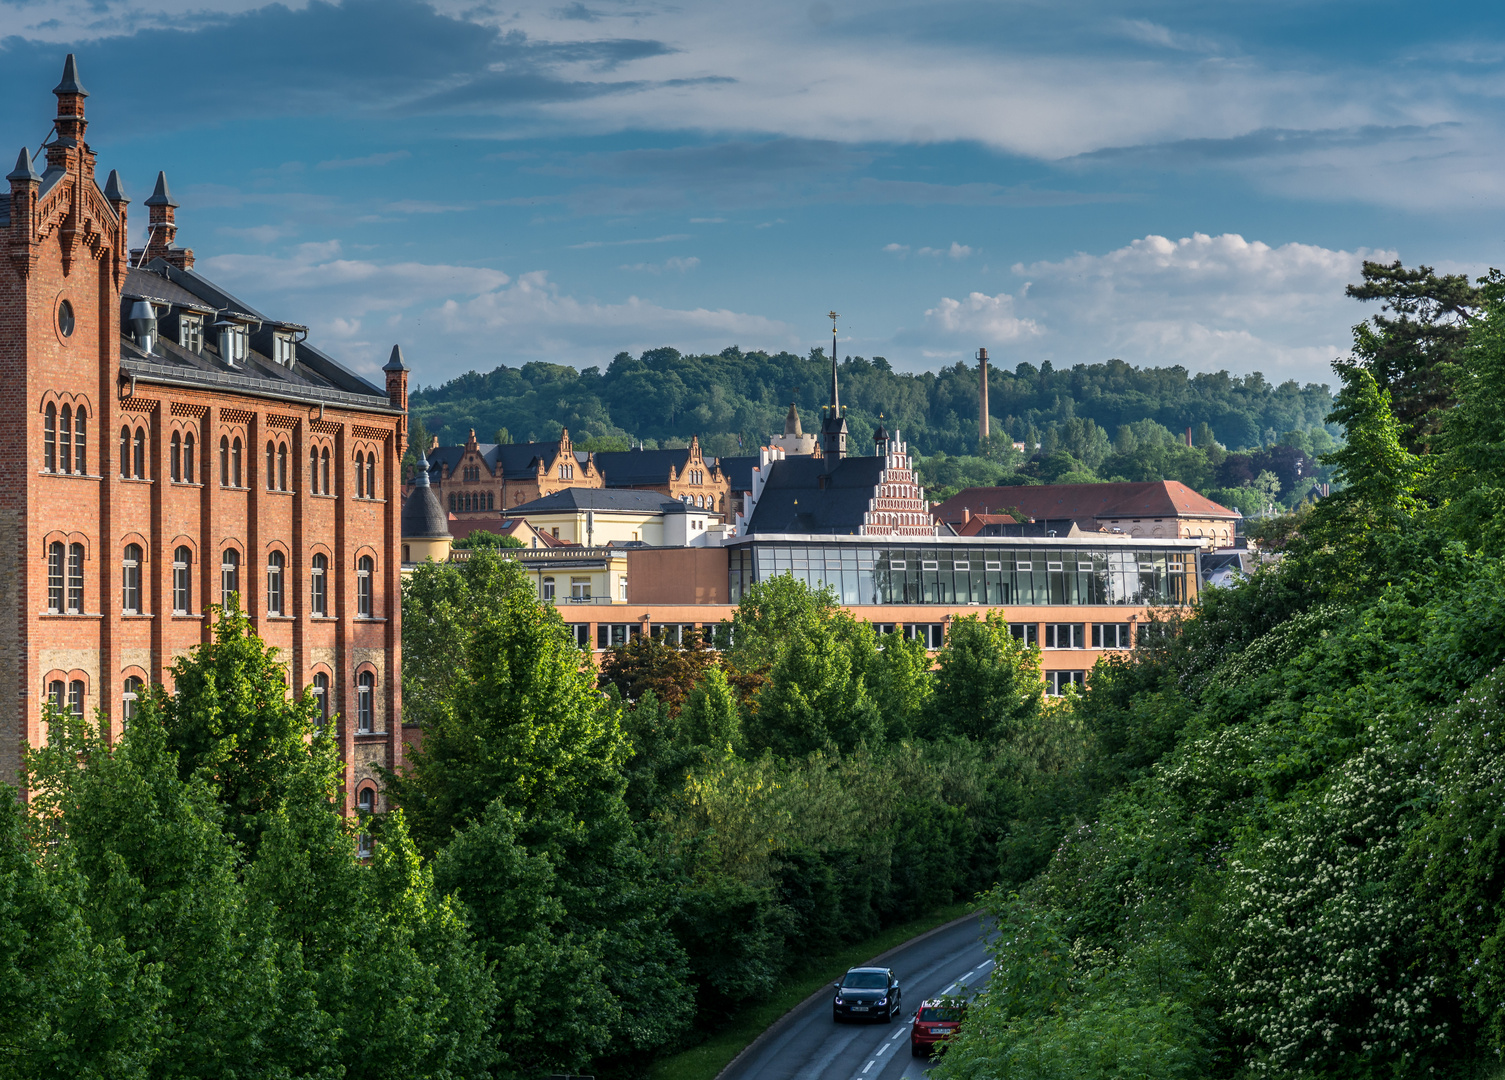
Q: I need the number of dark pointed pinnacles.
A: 5